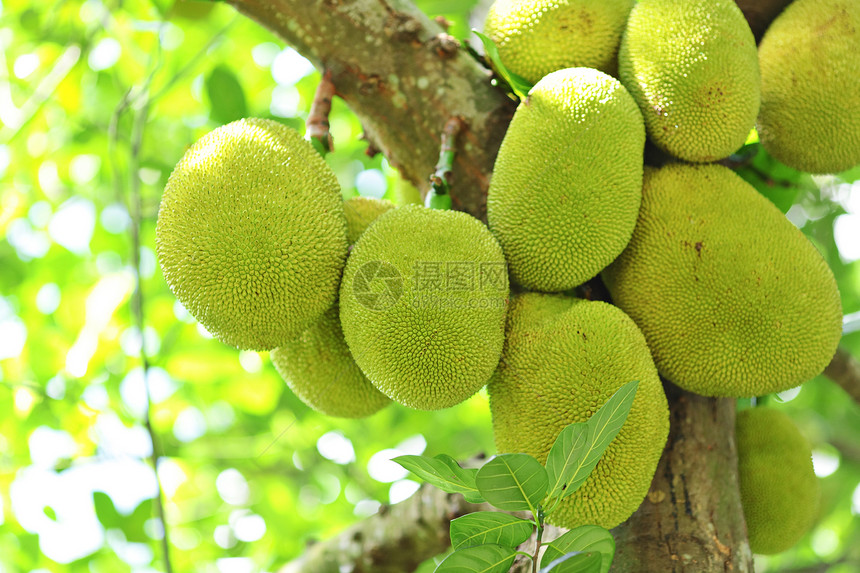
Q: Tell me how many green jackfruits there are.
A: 10